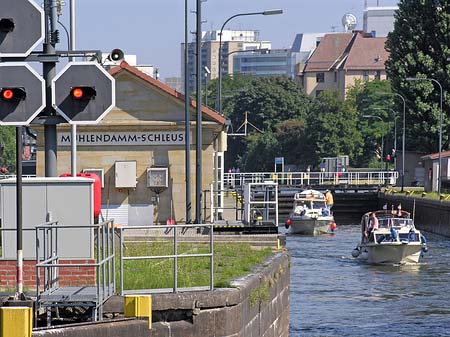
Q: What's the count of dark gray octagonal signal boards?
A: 3